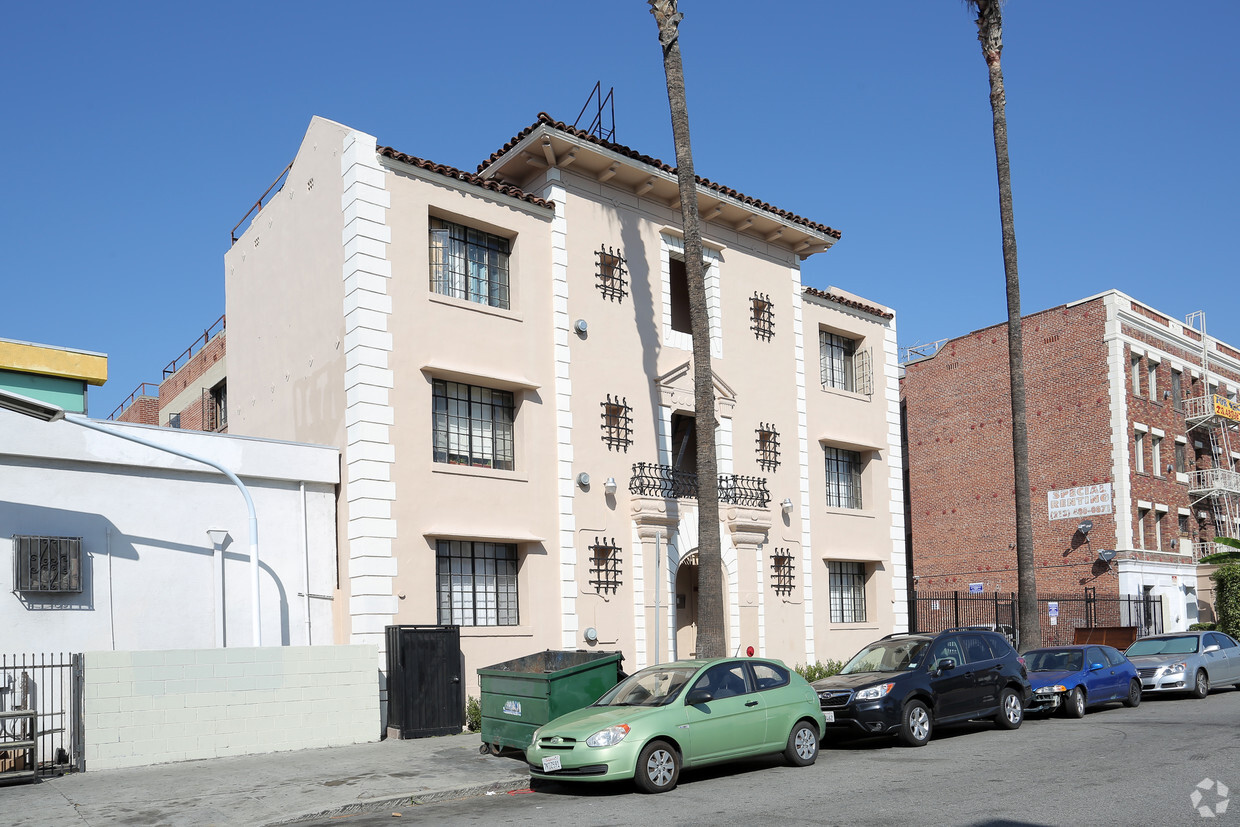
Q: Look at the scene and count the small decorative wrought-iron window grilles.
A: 6